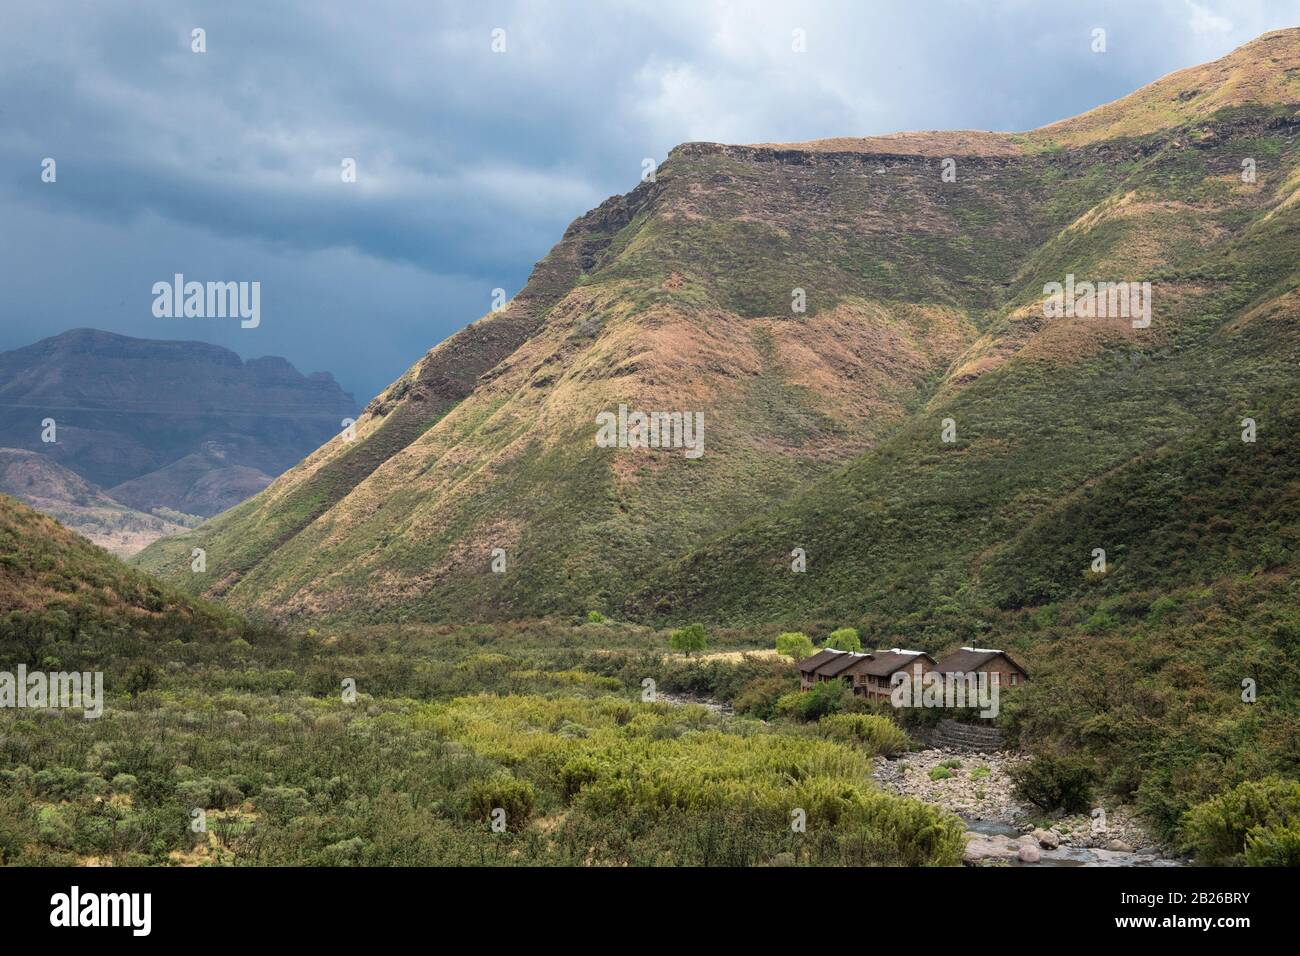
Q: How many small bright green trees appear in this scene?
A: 4